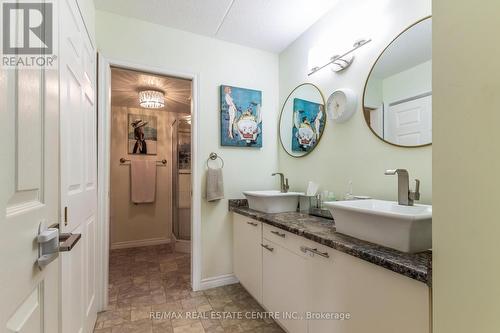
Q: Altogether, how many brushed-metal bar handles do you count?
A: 4